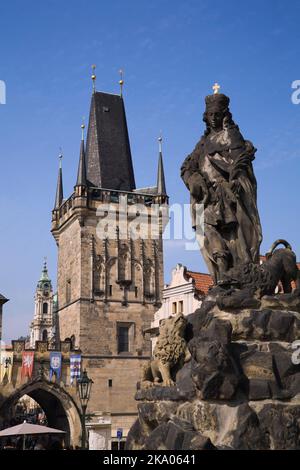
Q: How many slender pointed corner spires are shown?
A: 3